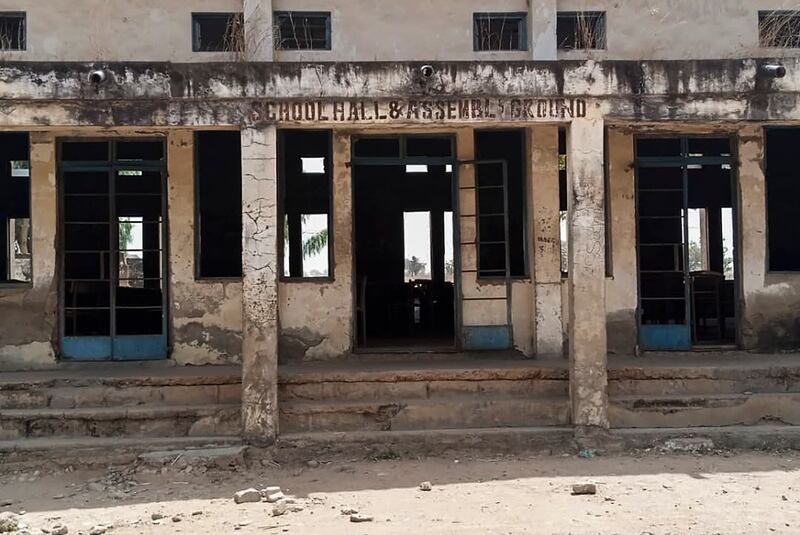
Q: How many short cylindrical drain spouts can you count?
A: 3